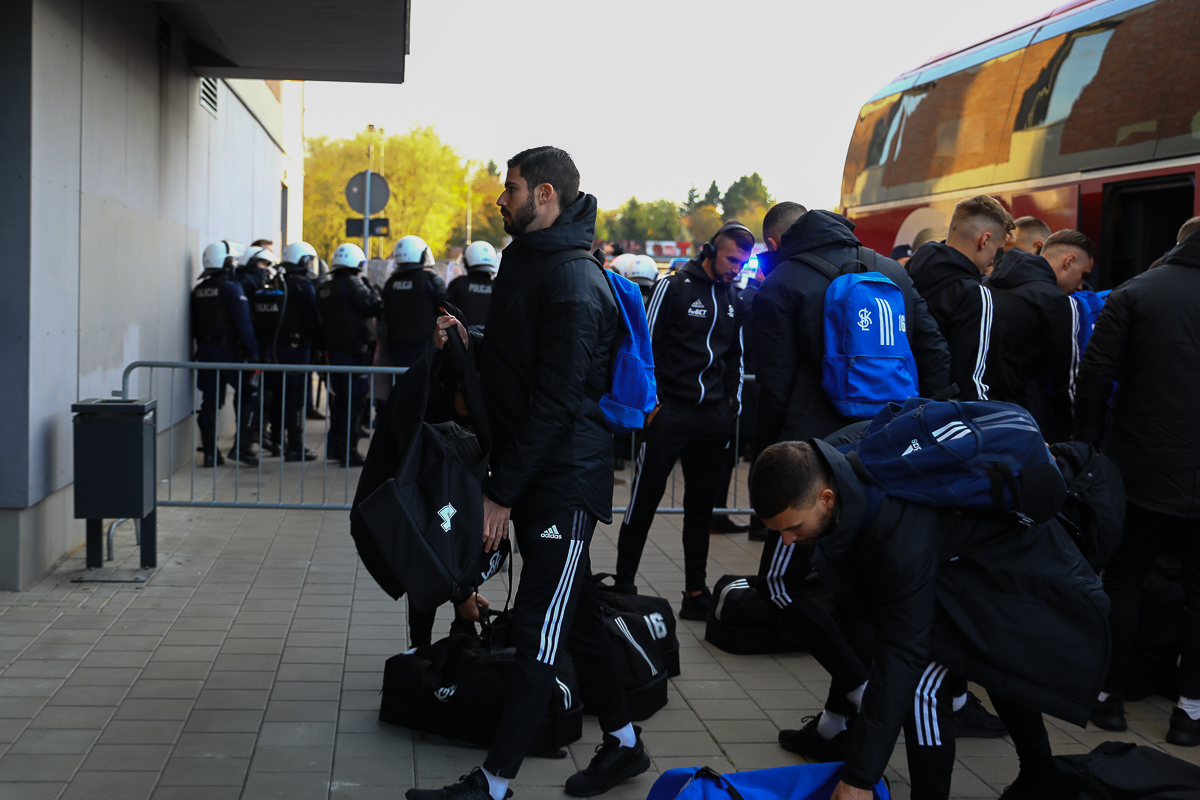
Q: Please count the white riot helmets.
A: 8